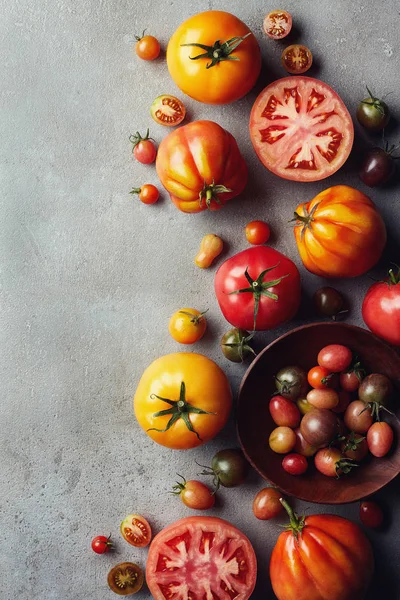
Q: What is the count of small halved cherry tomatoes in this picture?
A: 5